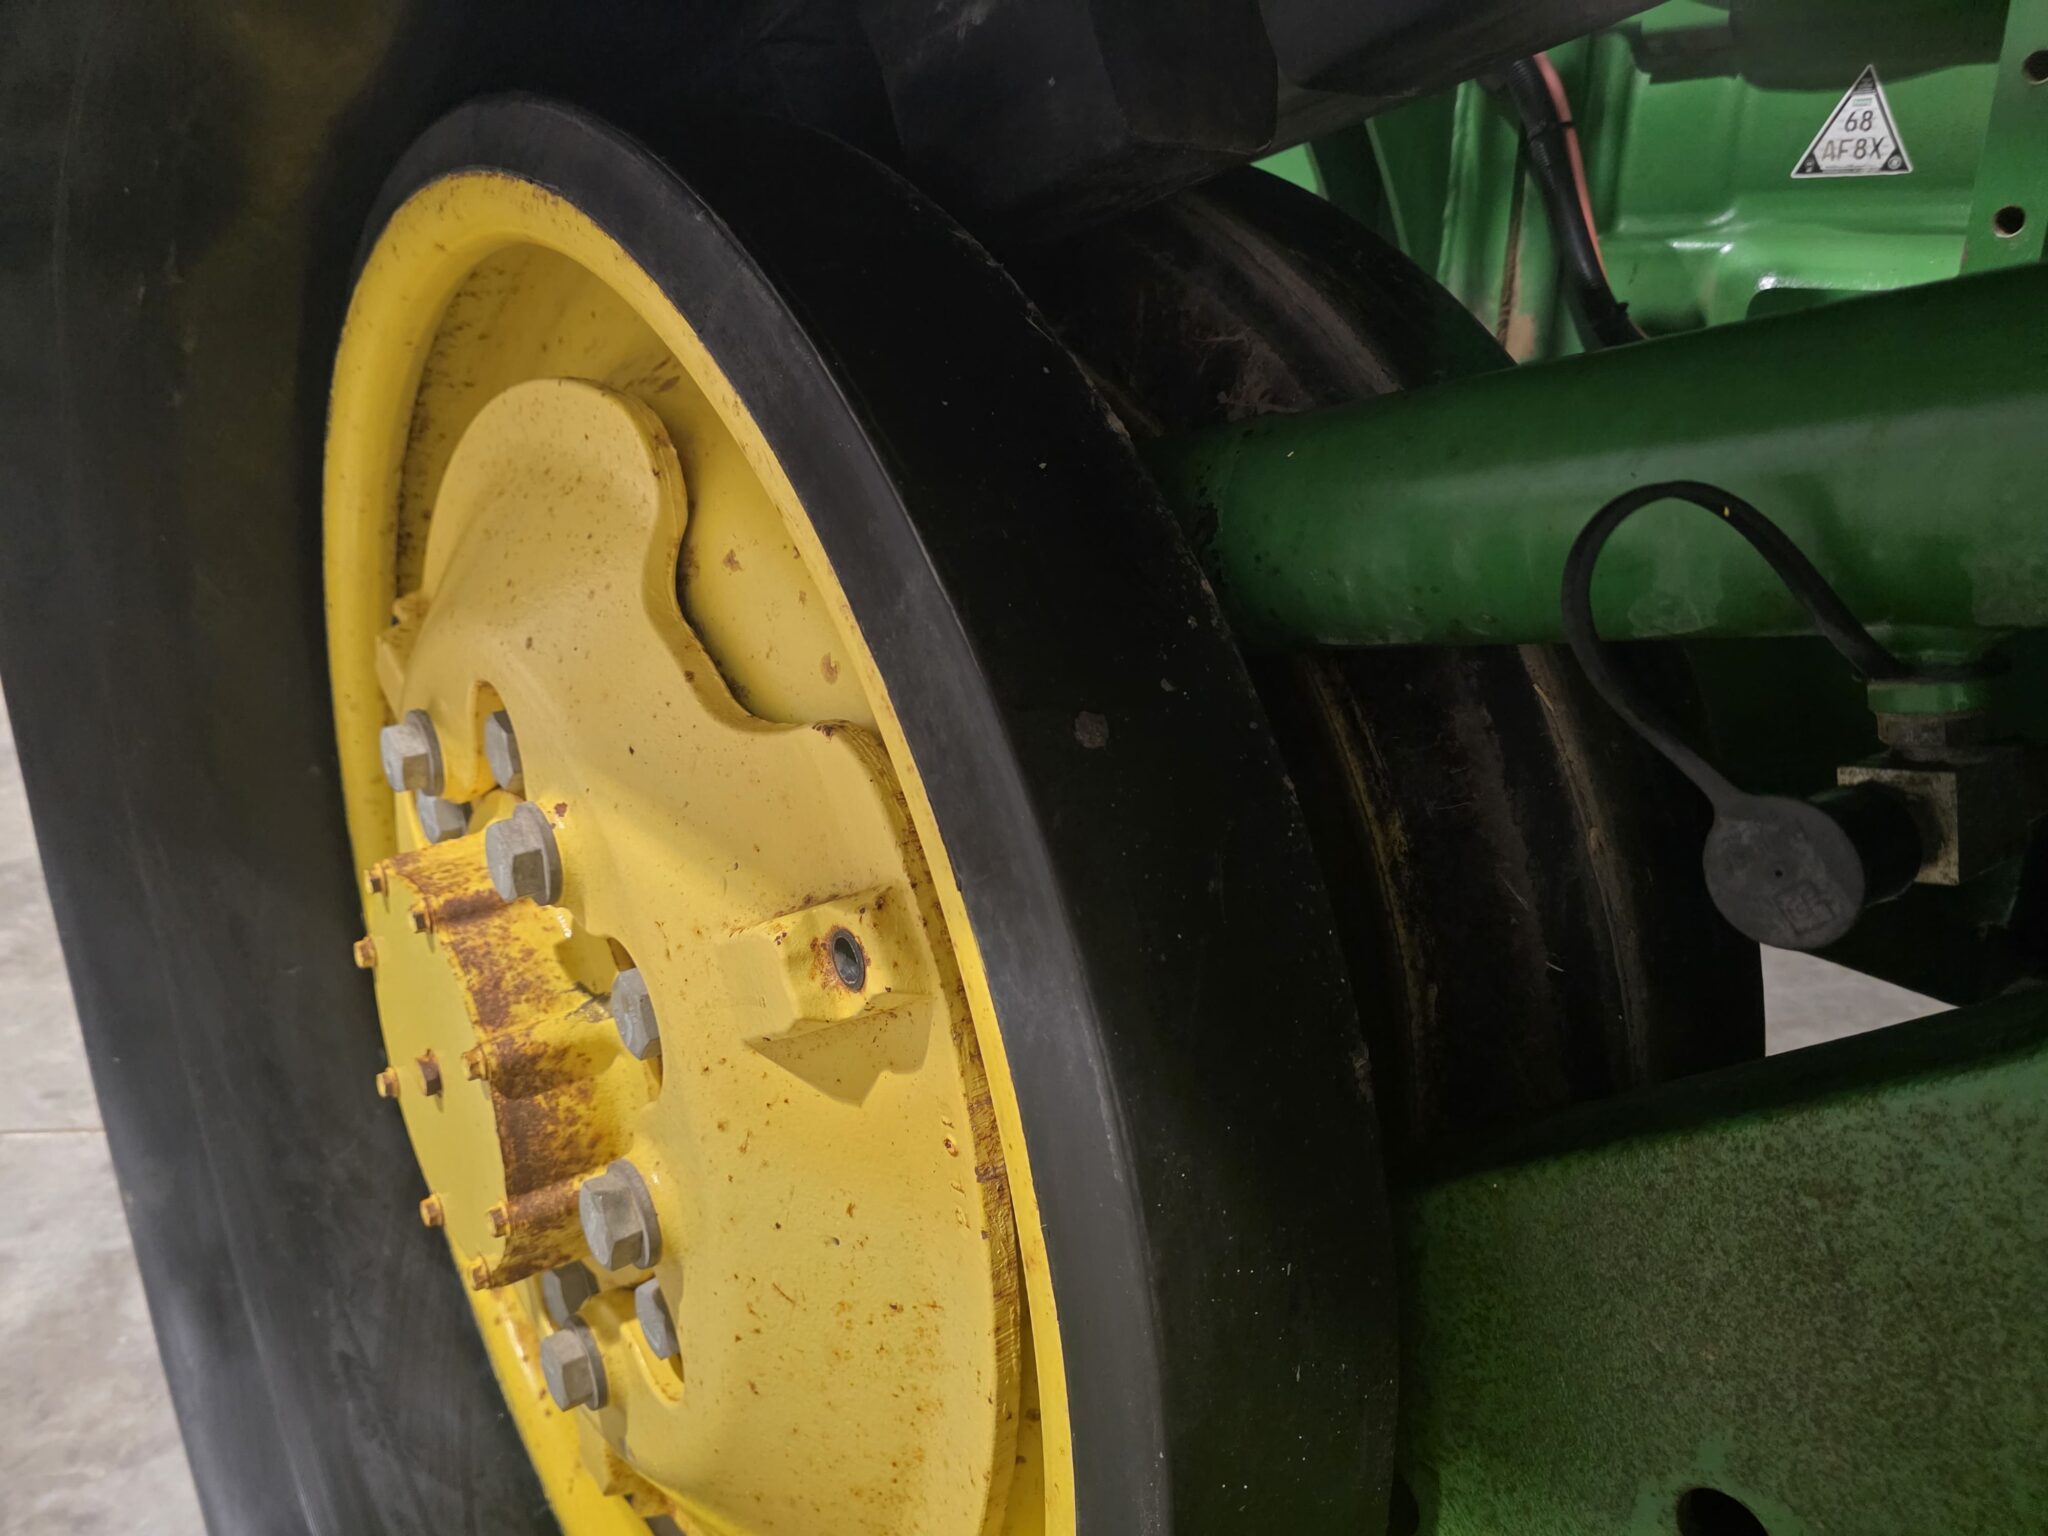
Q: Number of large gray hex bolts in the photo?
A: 9